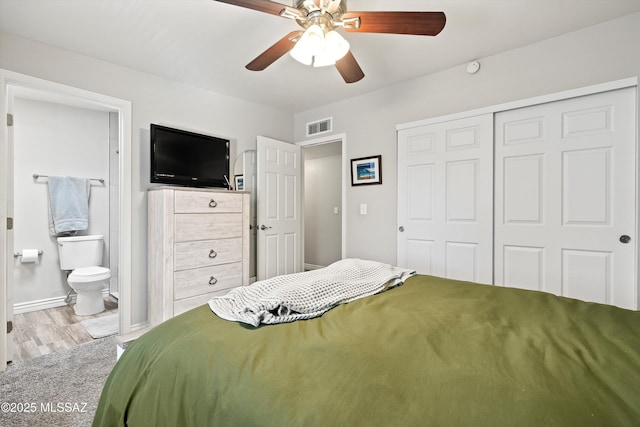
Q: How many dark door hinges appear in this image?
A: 3